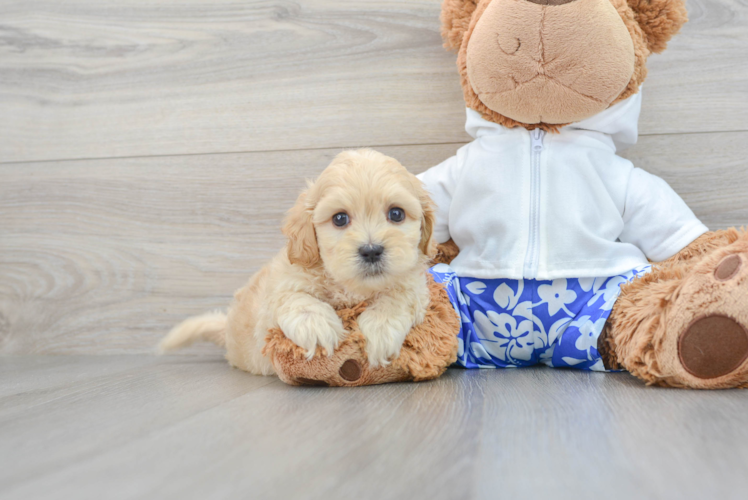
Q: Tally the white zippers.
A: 1